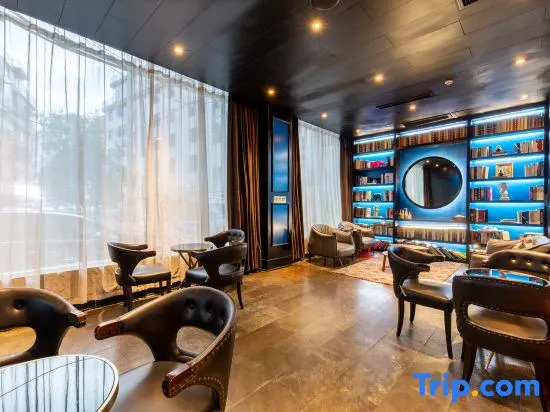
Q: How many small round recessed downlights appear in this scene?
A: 9